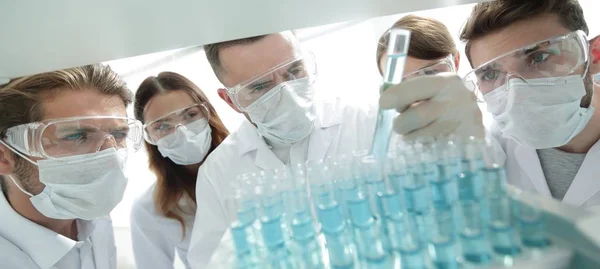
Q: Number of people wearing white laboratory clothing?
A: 5